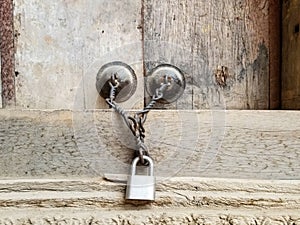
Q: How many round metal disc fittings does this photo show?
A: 2